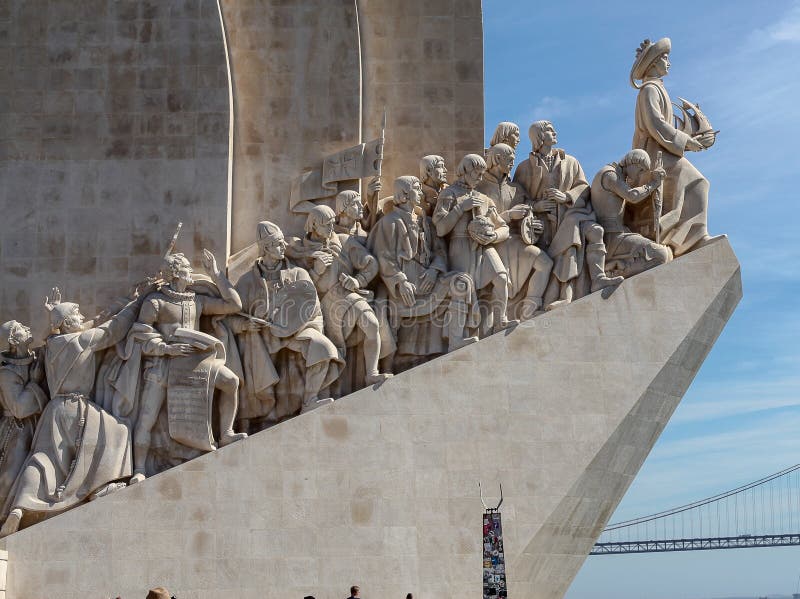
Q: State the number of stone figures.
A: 14